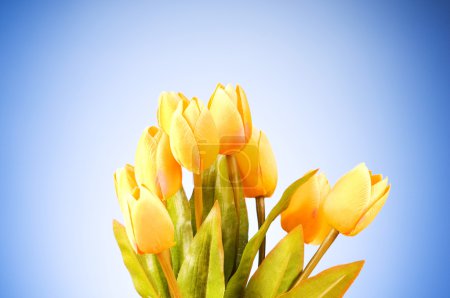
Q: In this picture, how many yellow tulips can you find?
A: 9